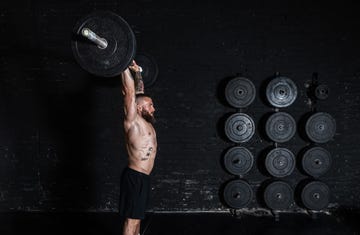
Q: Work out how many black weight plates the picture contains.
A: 14